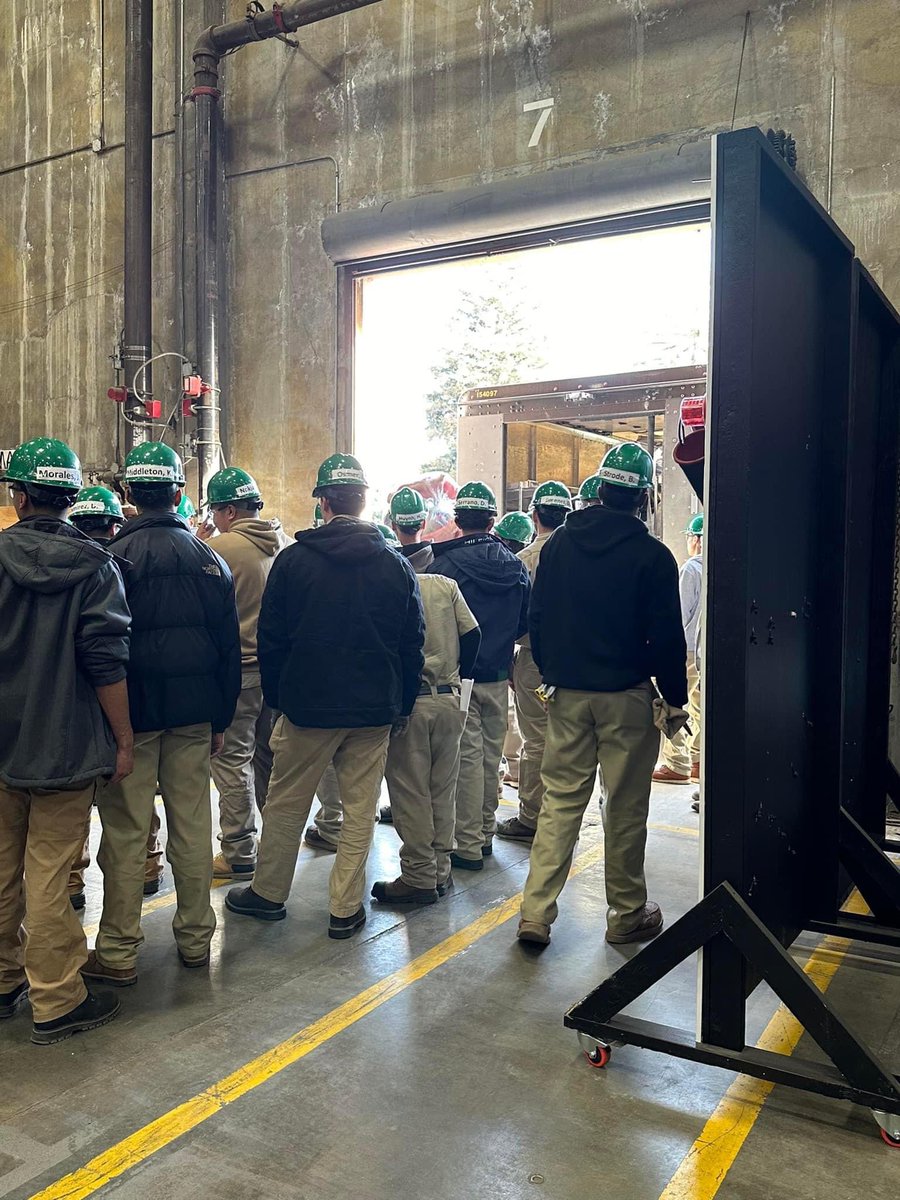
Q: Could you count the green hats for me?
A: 15